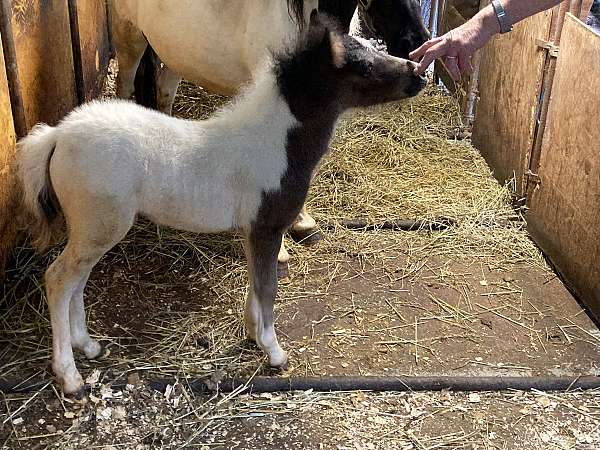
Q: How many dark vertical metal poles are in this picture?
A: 2